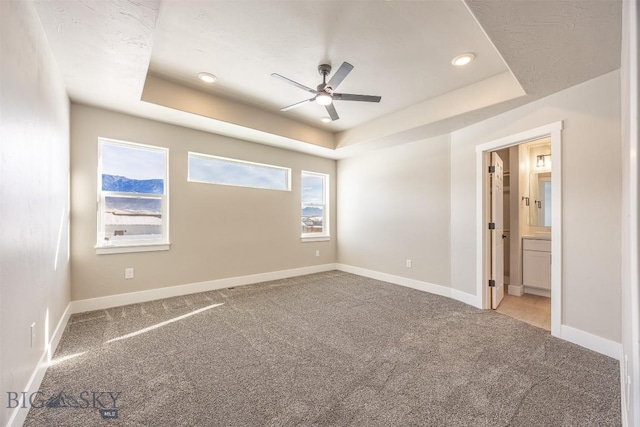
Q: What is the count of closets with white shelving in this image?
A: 1